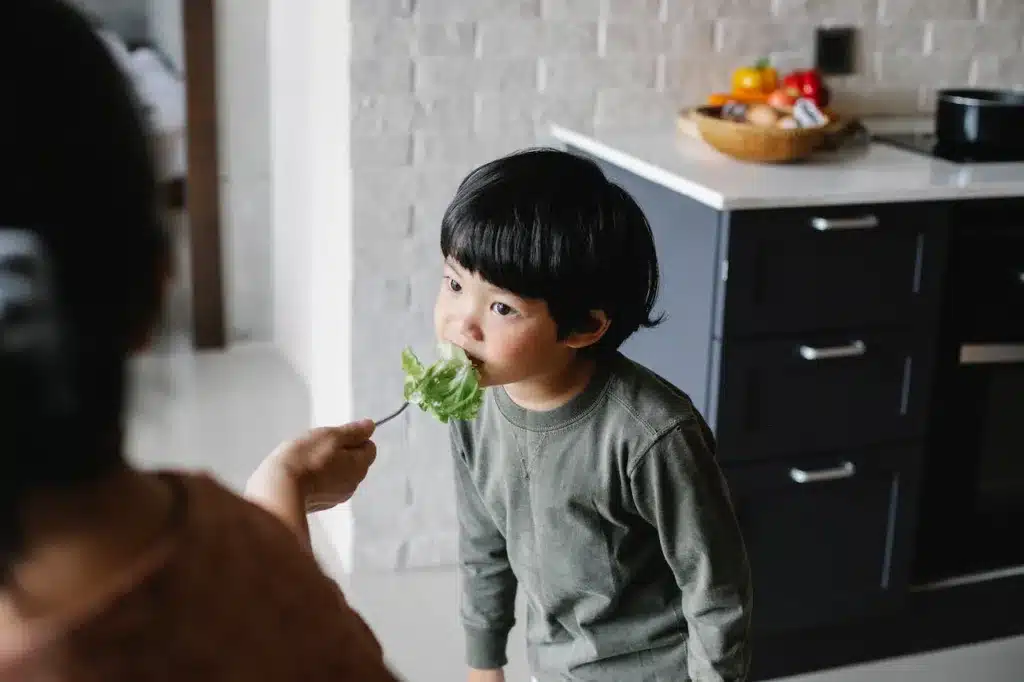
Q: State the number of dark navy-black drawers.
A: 3